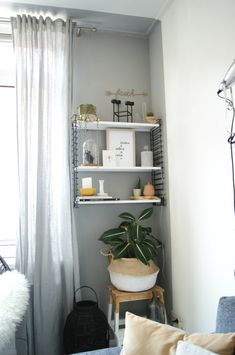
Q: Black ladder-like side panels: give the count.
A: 2